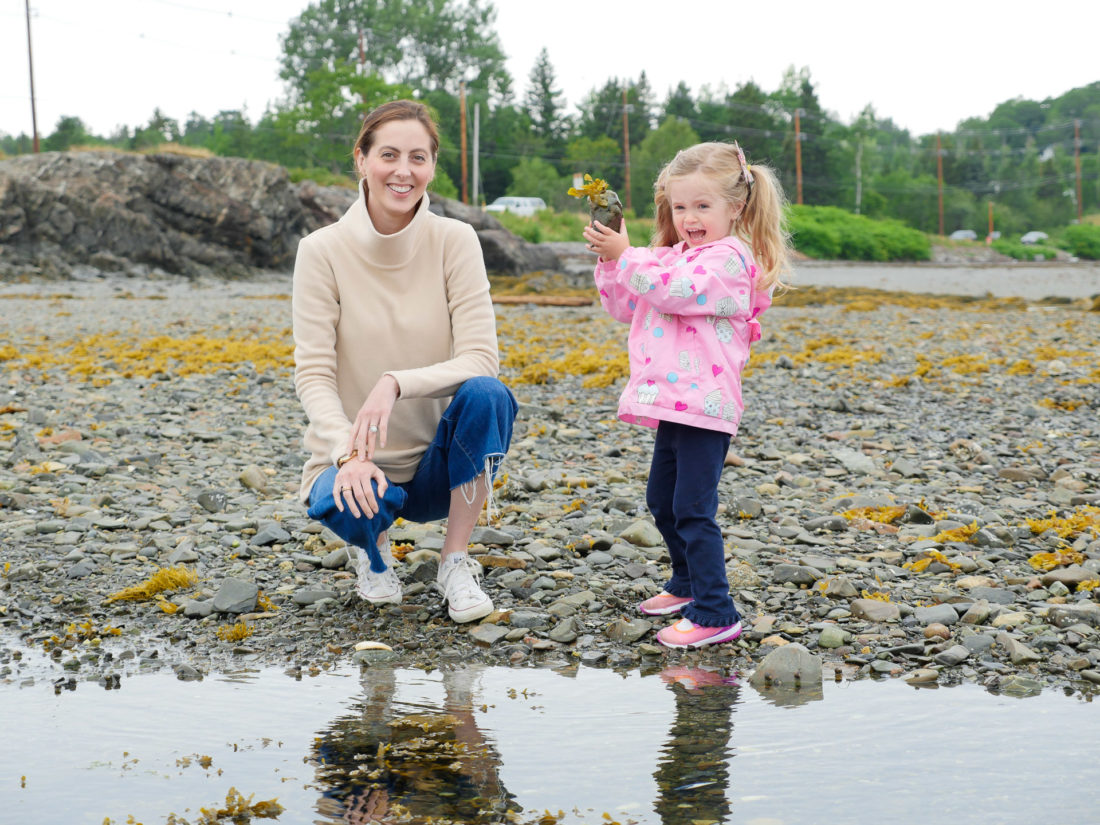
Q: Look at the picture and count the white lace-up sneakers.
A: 2